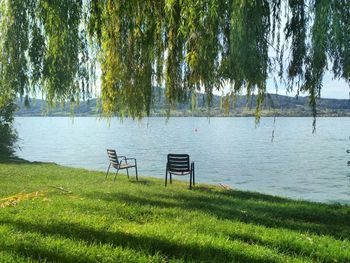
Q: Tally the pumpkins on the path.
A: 0